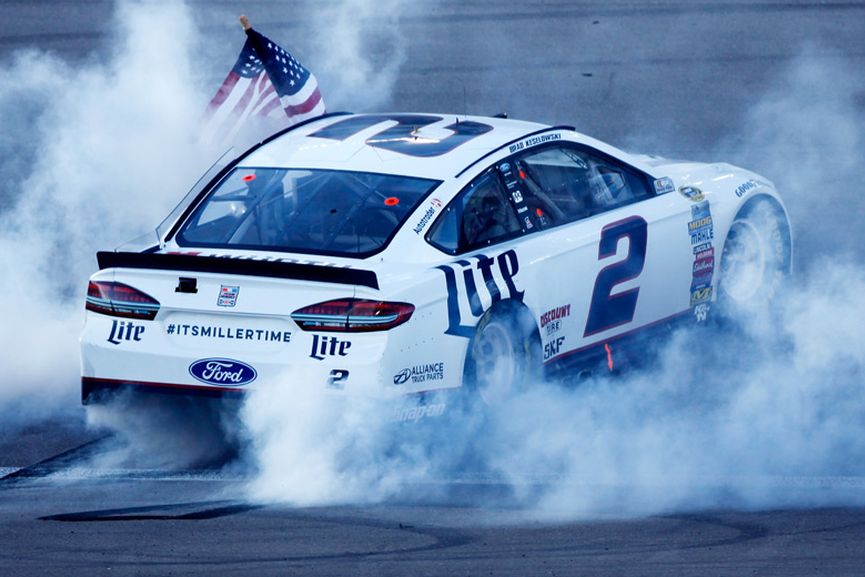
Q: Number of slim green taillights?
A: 0